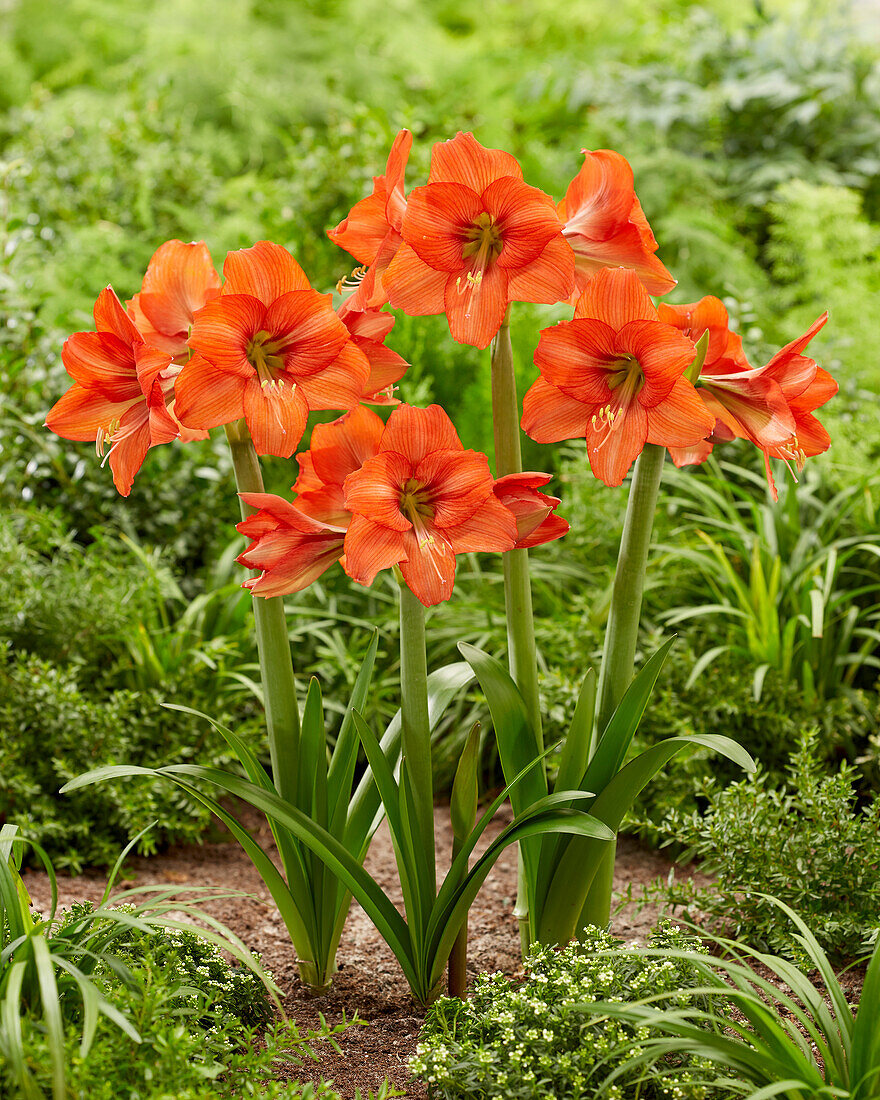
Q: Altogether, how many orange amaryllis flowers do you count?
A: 14